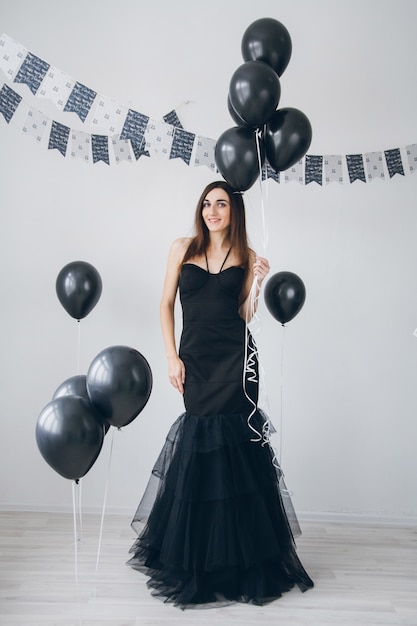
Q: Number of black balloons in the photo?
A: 10